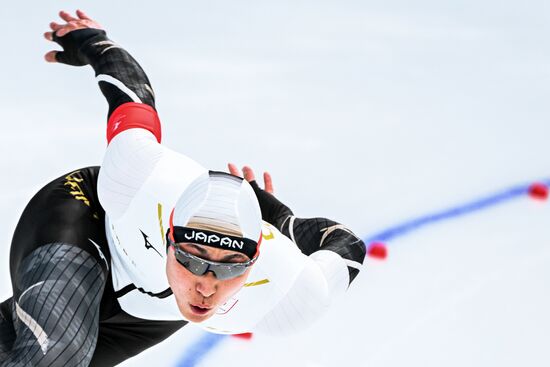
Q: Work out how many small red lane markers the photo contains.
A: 3